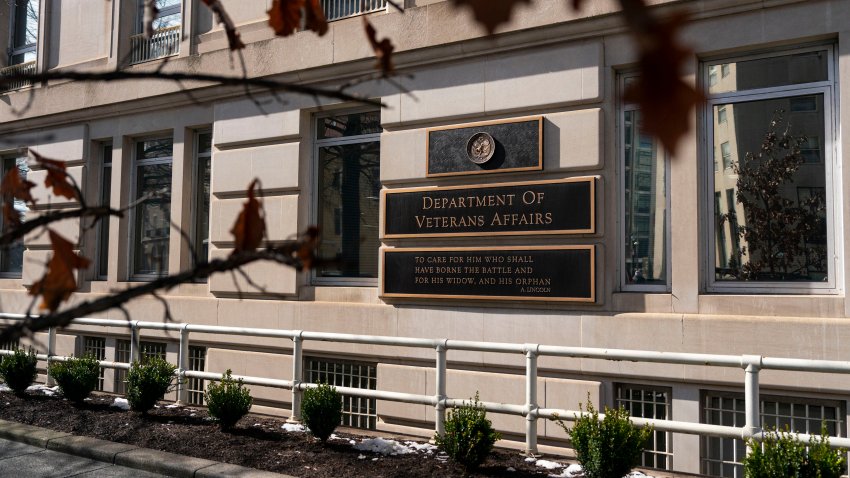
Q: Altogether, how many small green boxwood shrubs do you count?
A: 8